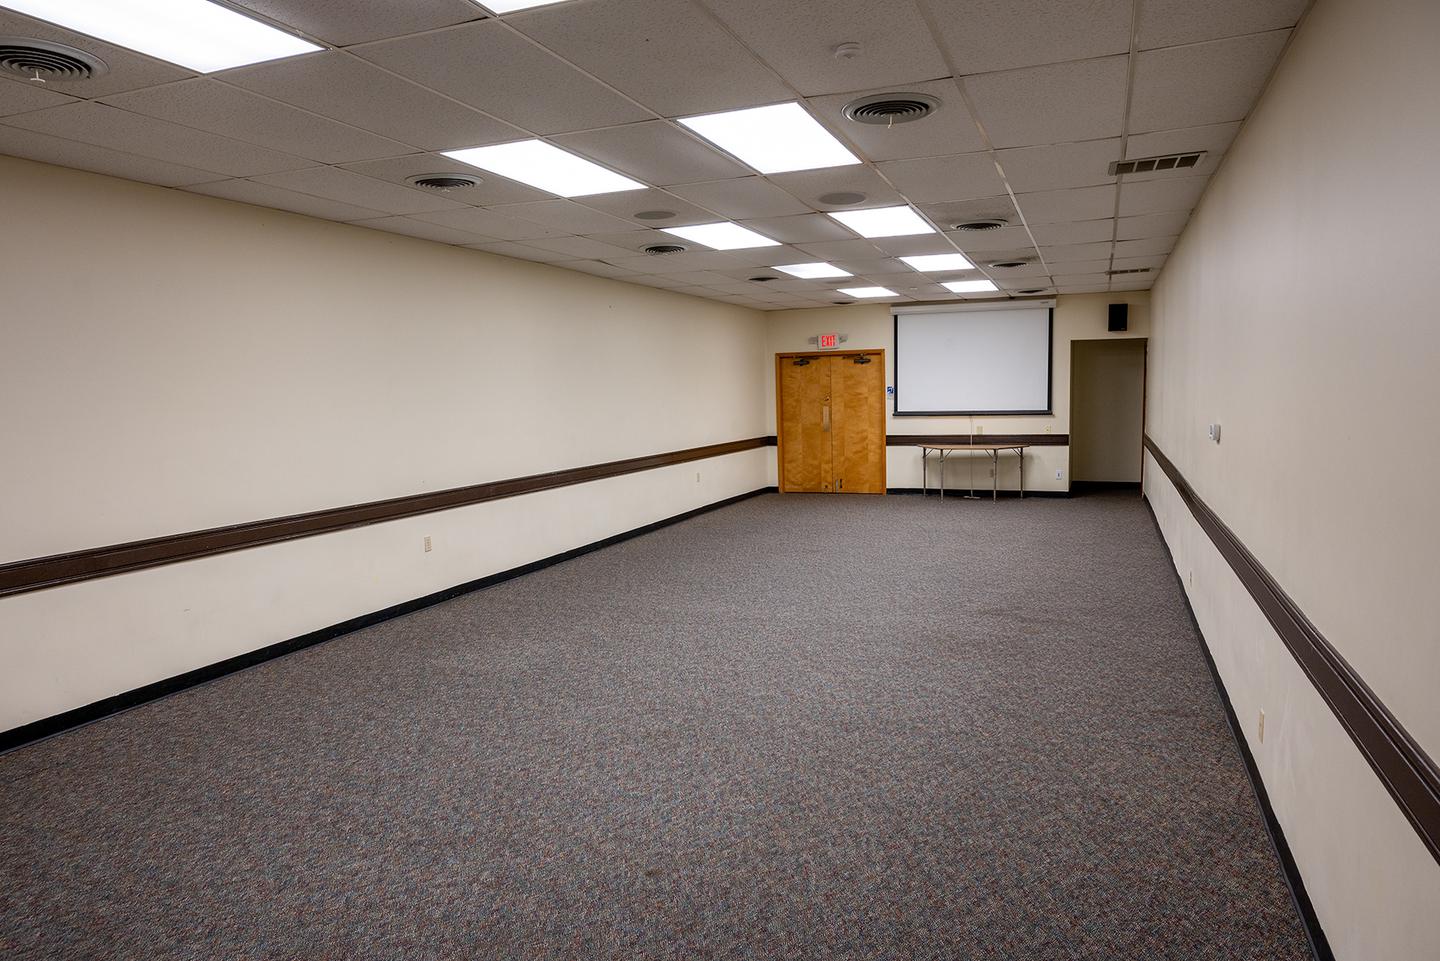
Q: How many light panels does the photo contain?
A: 10